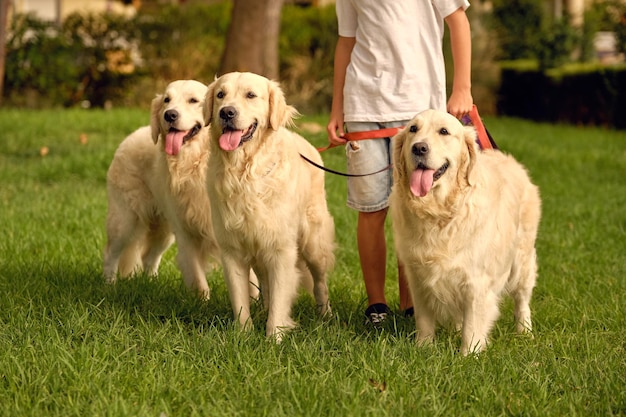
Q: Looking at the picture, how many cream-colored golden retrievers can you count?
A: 3